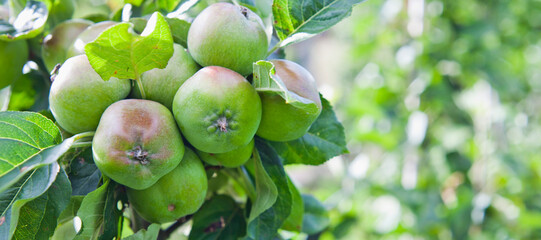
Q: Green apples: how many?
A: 11